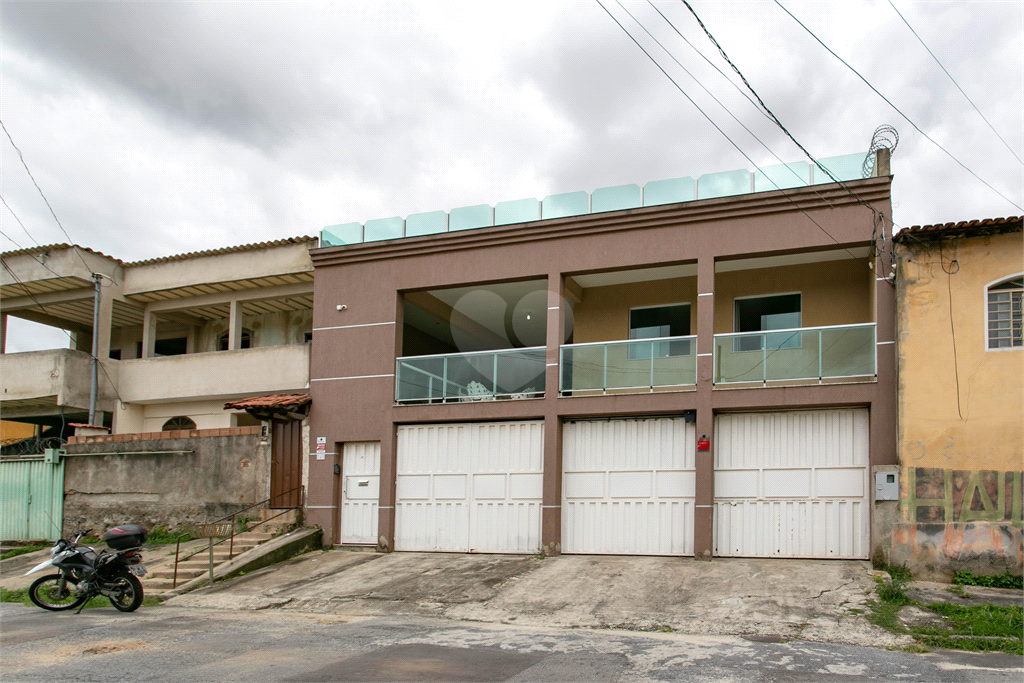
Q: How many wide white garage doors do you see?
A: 3